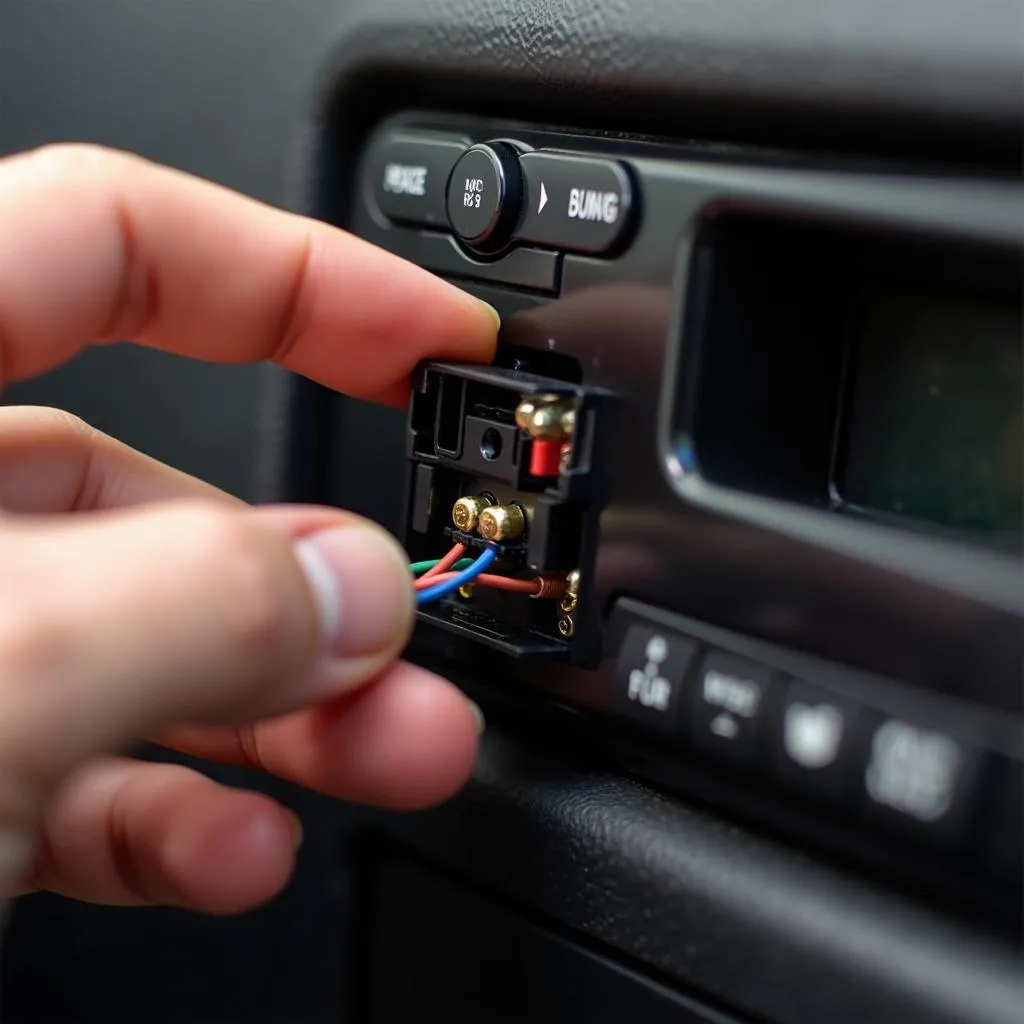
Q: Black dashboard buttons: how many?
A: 7